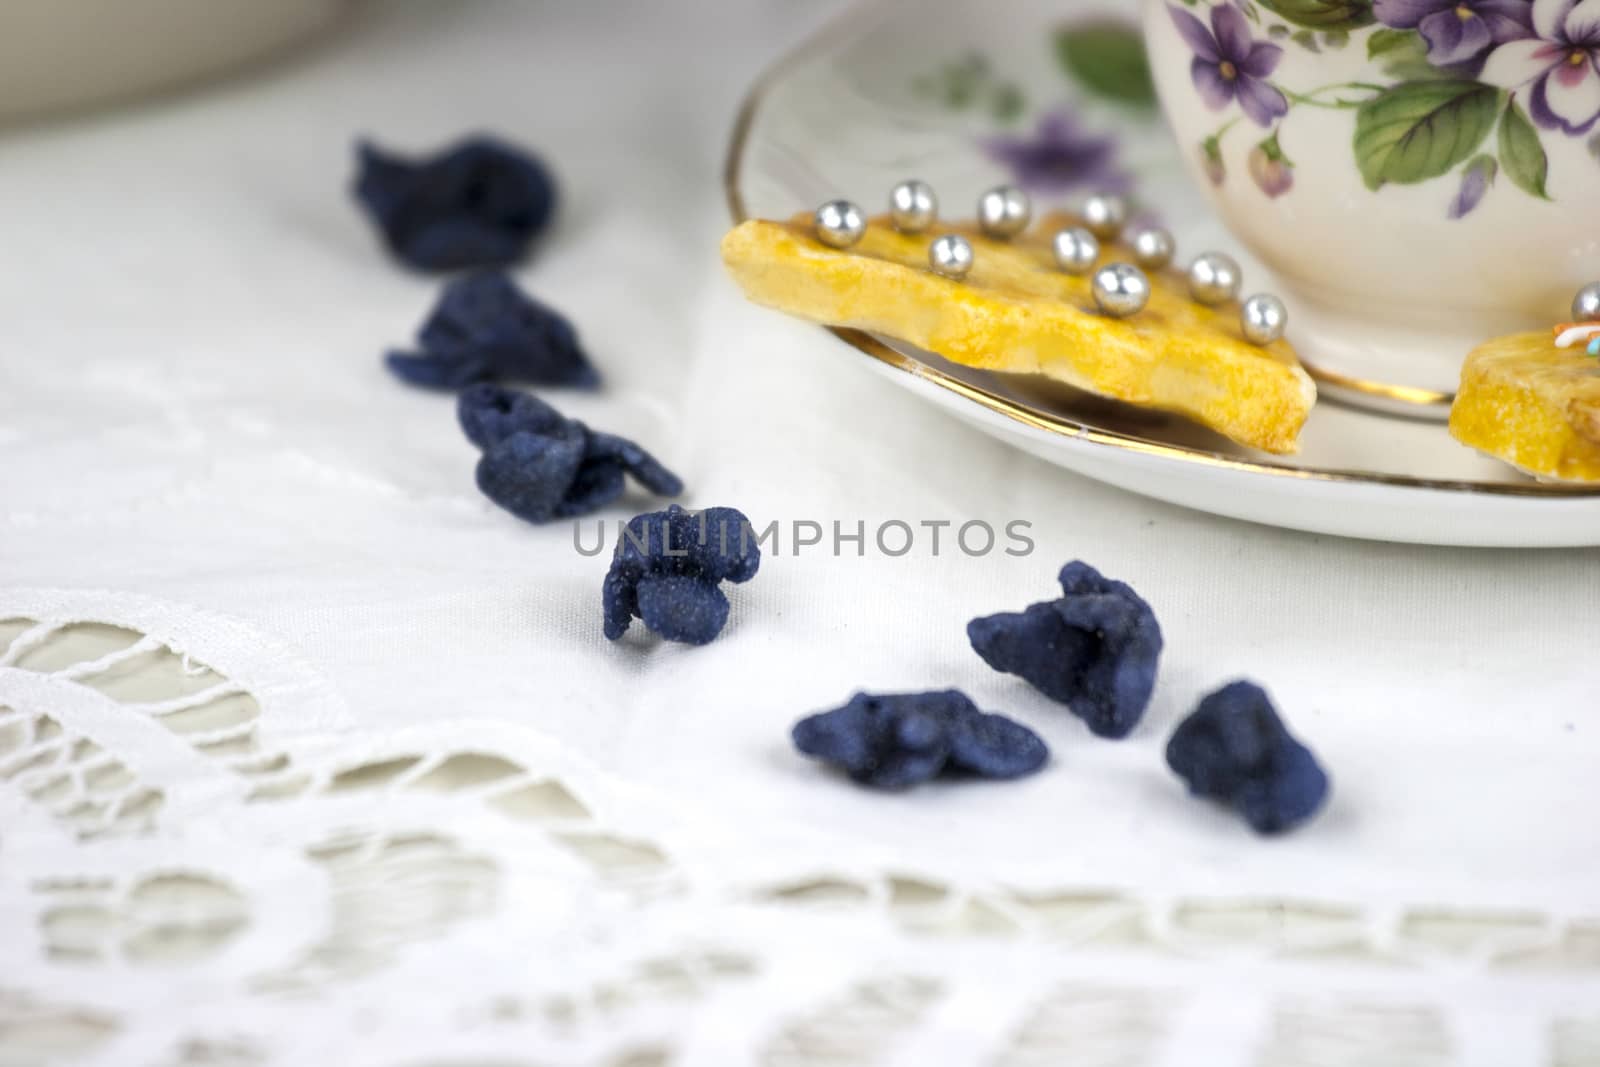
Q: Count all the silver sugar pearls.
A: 11